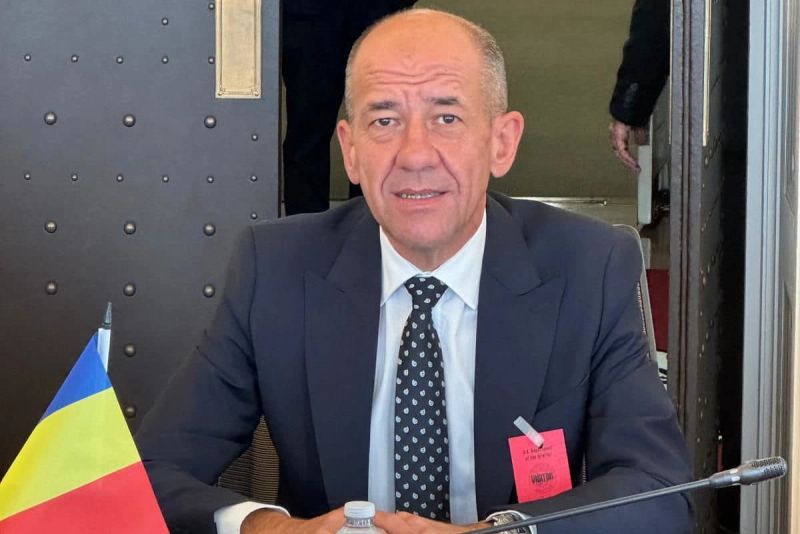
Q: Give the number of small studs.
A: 15